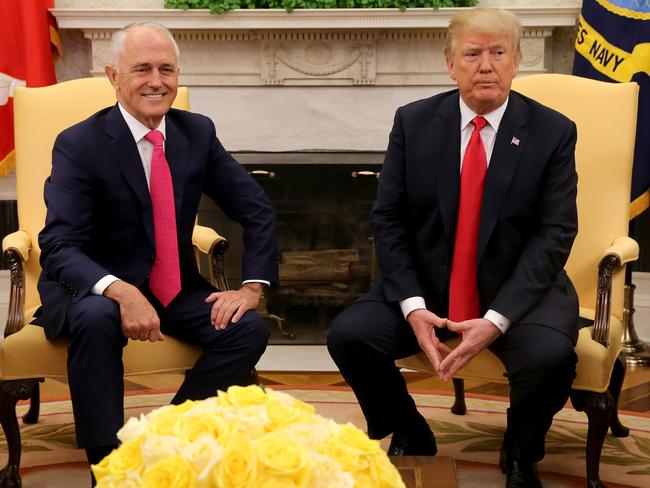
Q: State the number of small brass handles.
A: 2